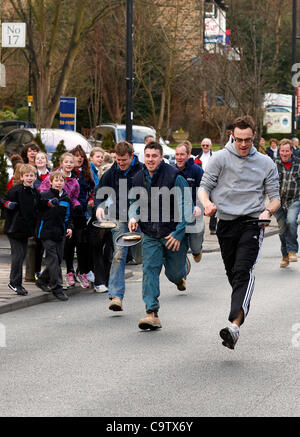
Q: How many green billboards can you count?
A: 0